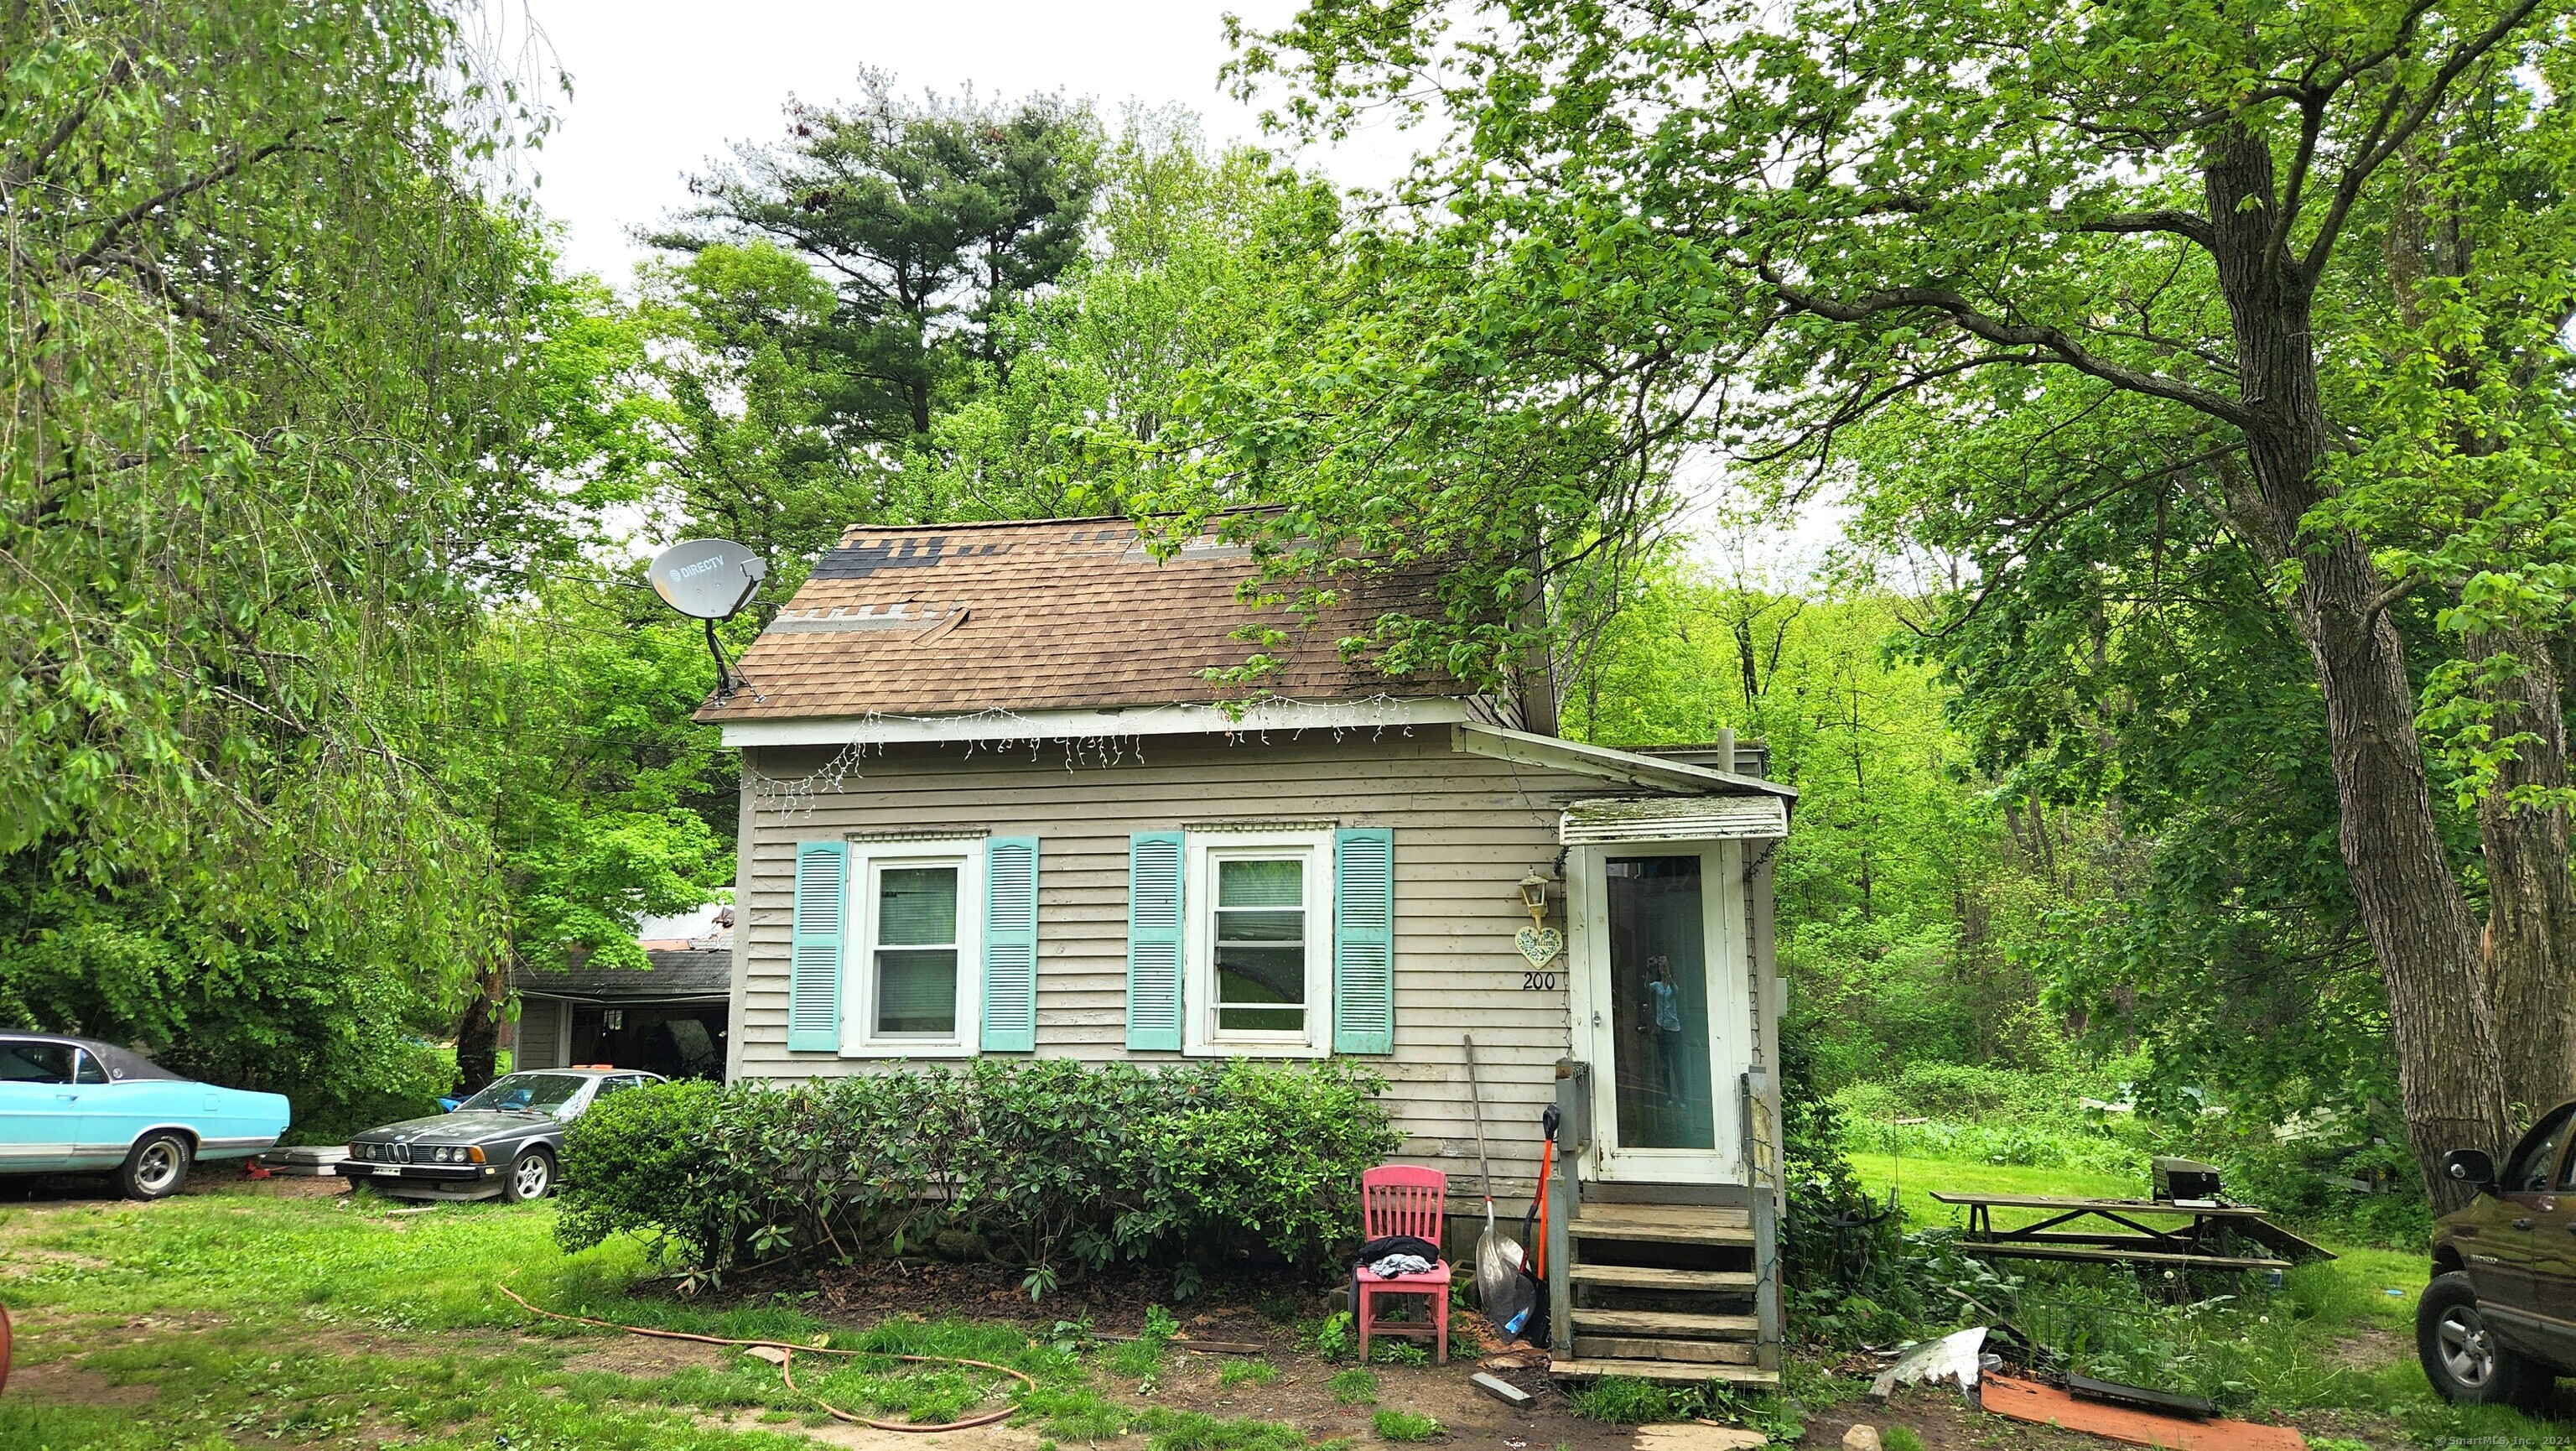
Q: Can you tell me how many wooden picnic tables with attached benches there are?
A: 1